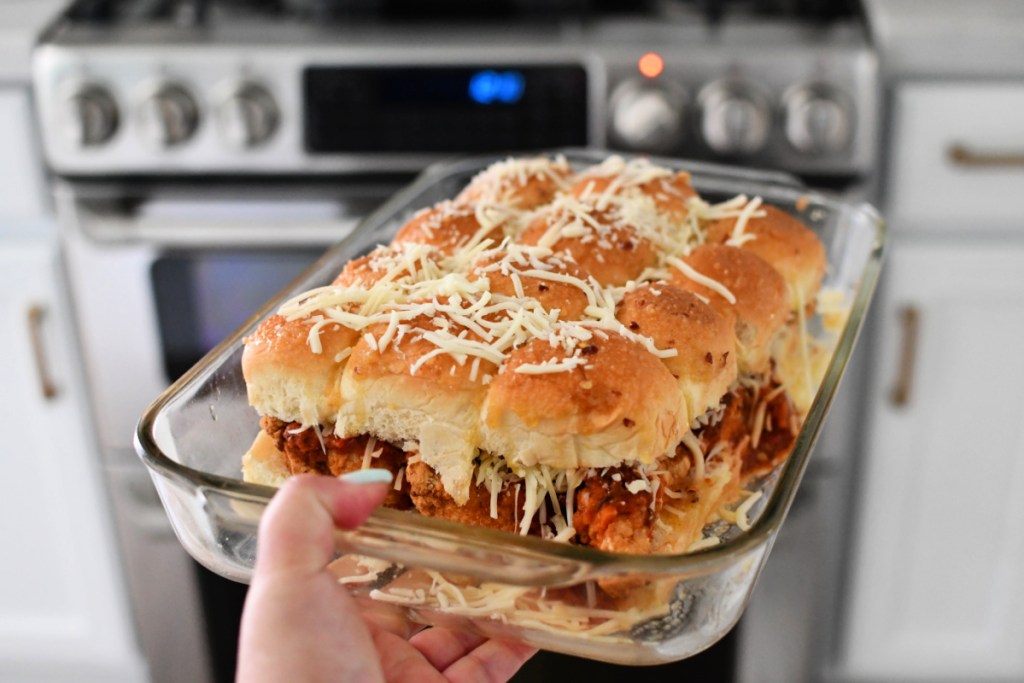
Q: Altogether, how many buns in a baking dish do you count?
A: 12